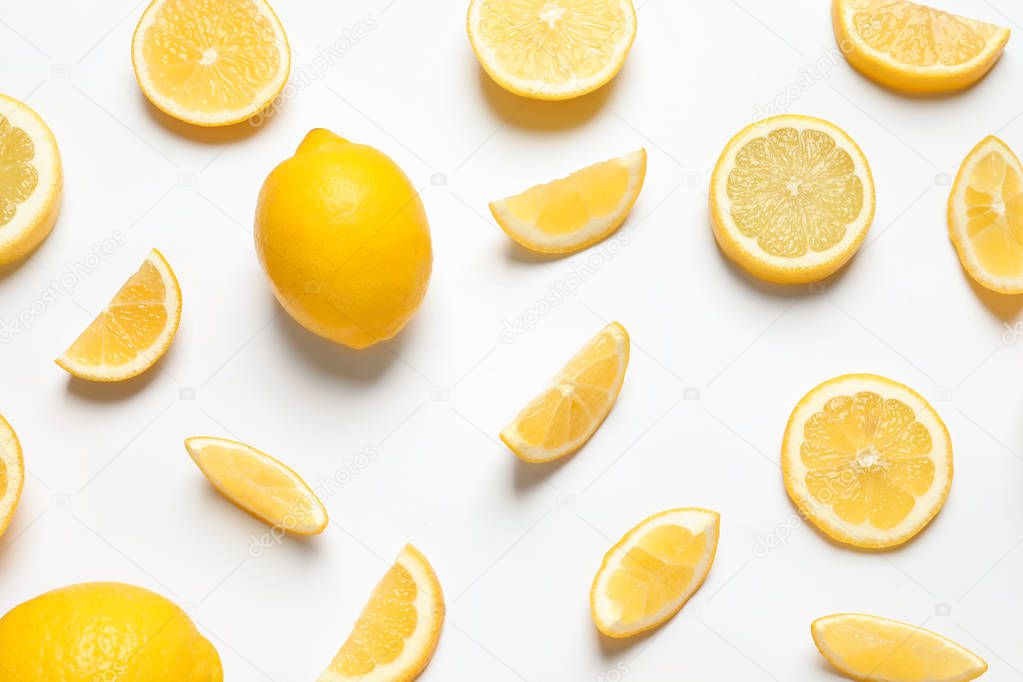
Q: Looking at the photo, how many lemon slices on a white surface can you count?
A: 15